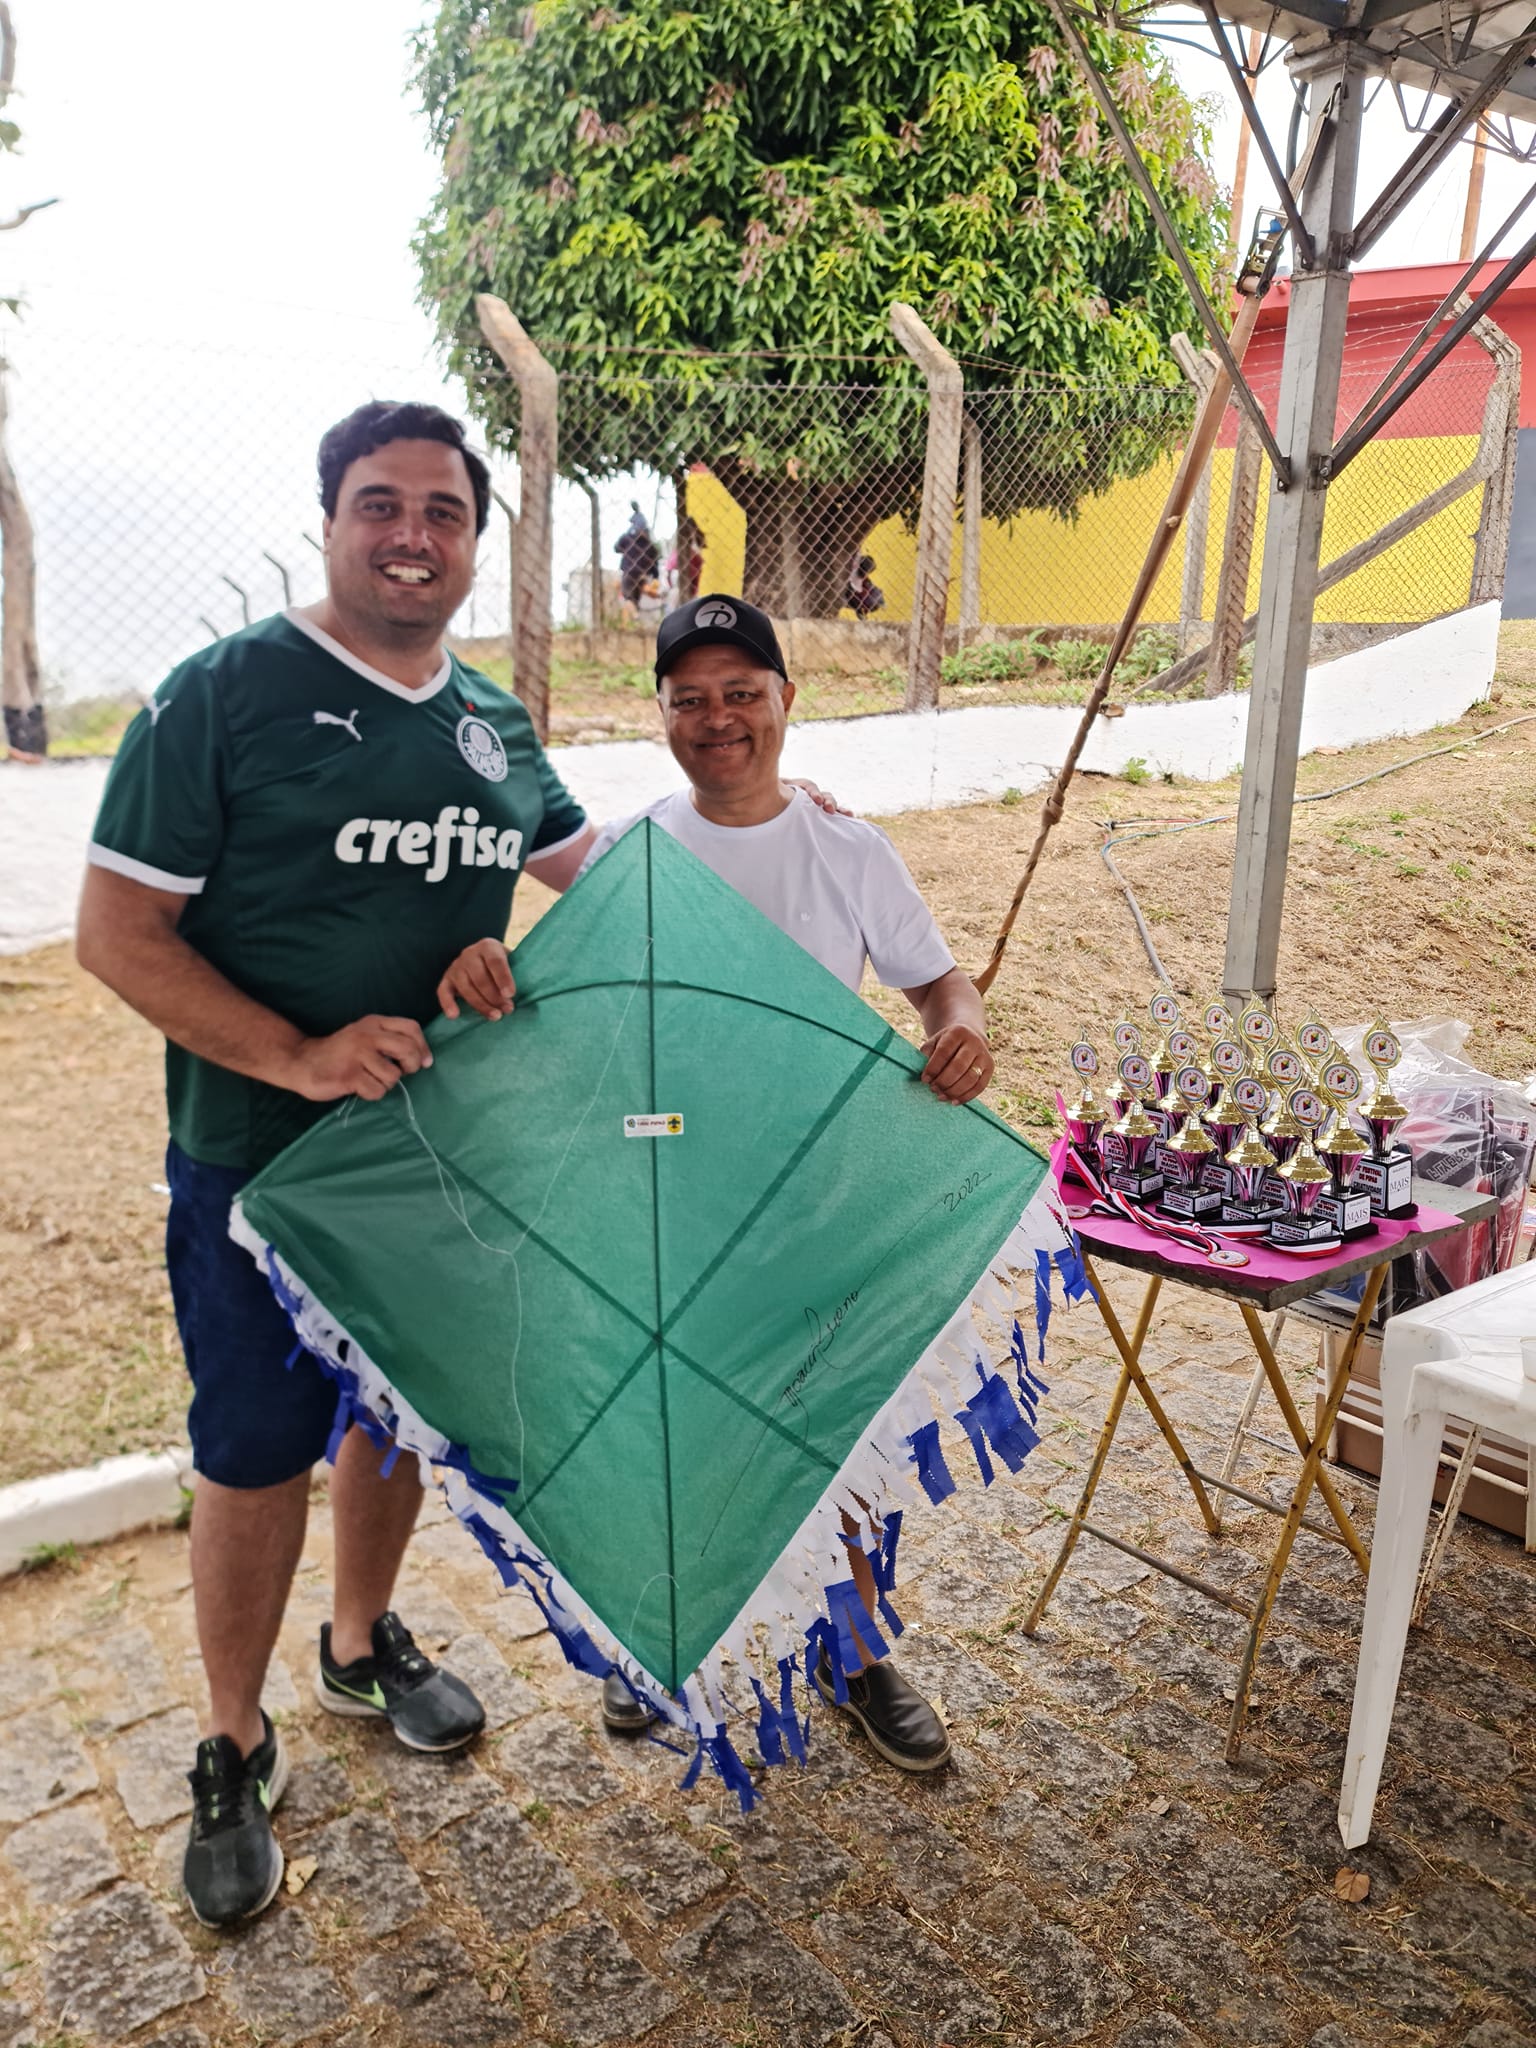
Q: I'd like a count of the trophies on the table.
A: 15